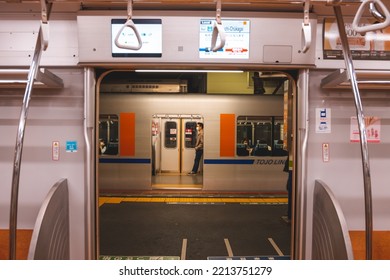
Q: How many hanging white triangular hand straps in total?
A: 5